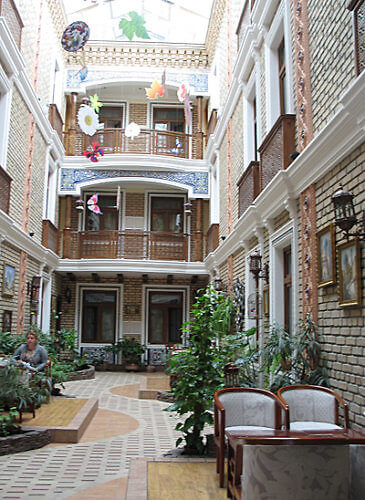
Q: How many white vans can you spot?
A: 0